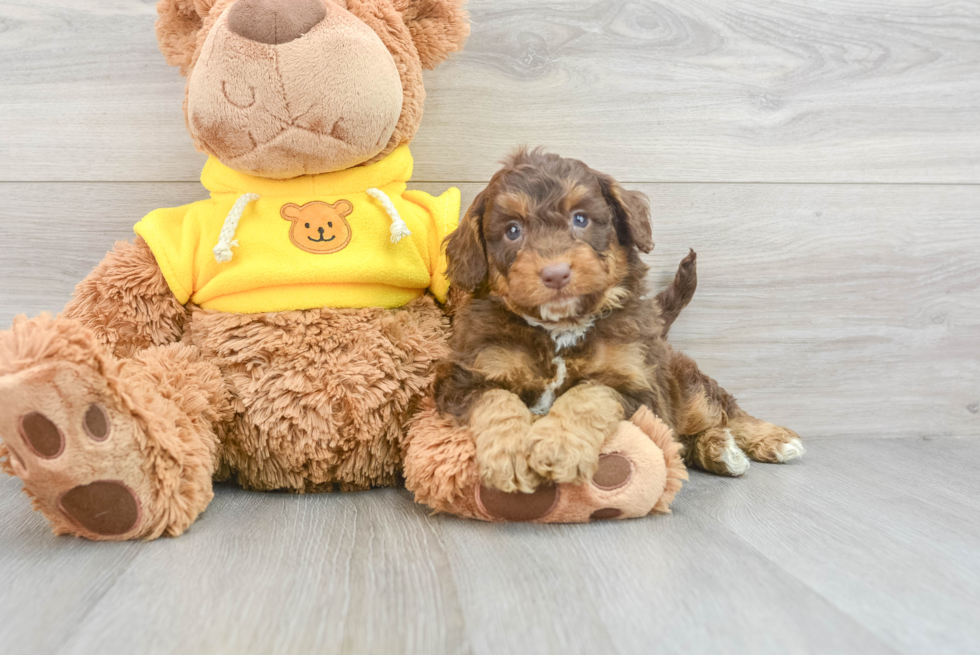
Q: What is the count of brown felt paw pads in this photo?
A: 6